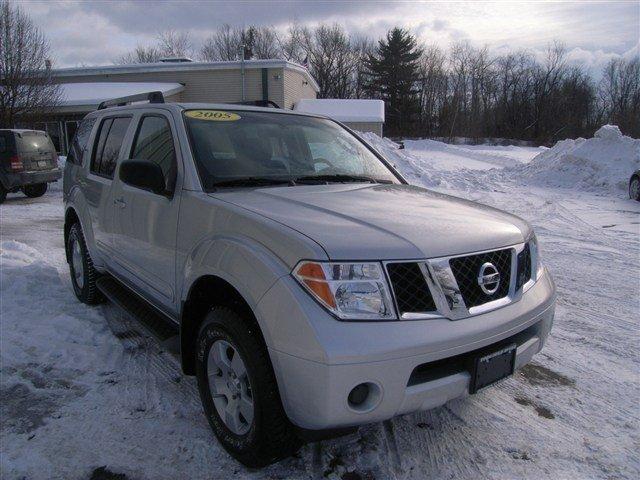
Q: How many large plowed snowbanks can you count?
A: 2